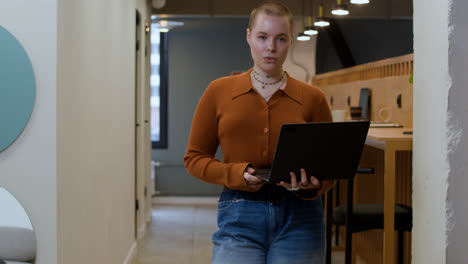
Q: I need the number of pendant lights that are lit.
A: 5